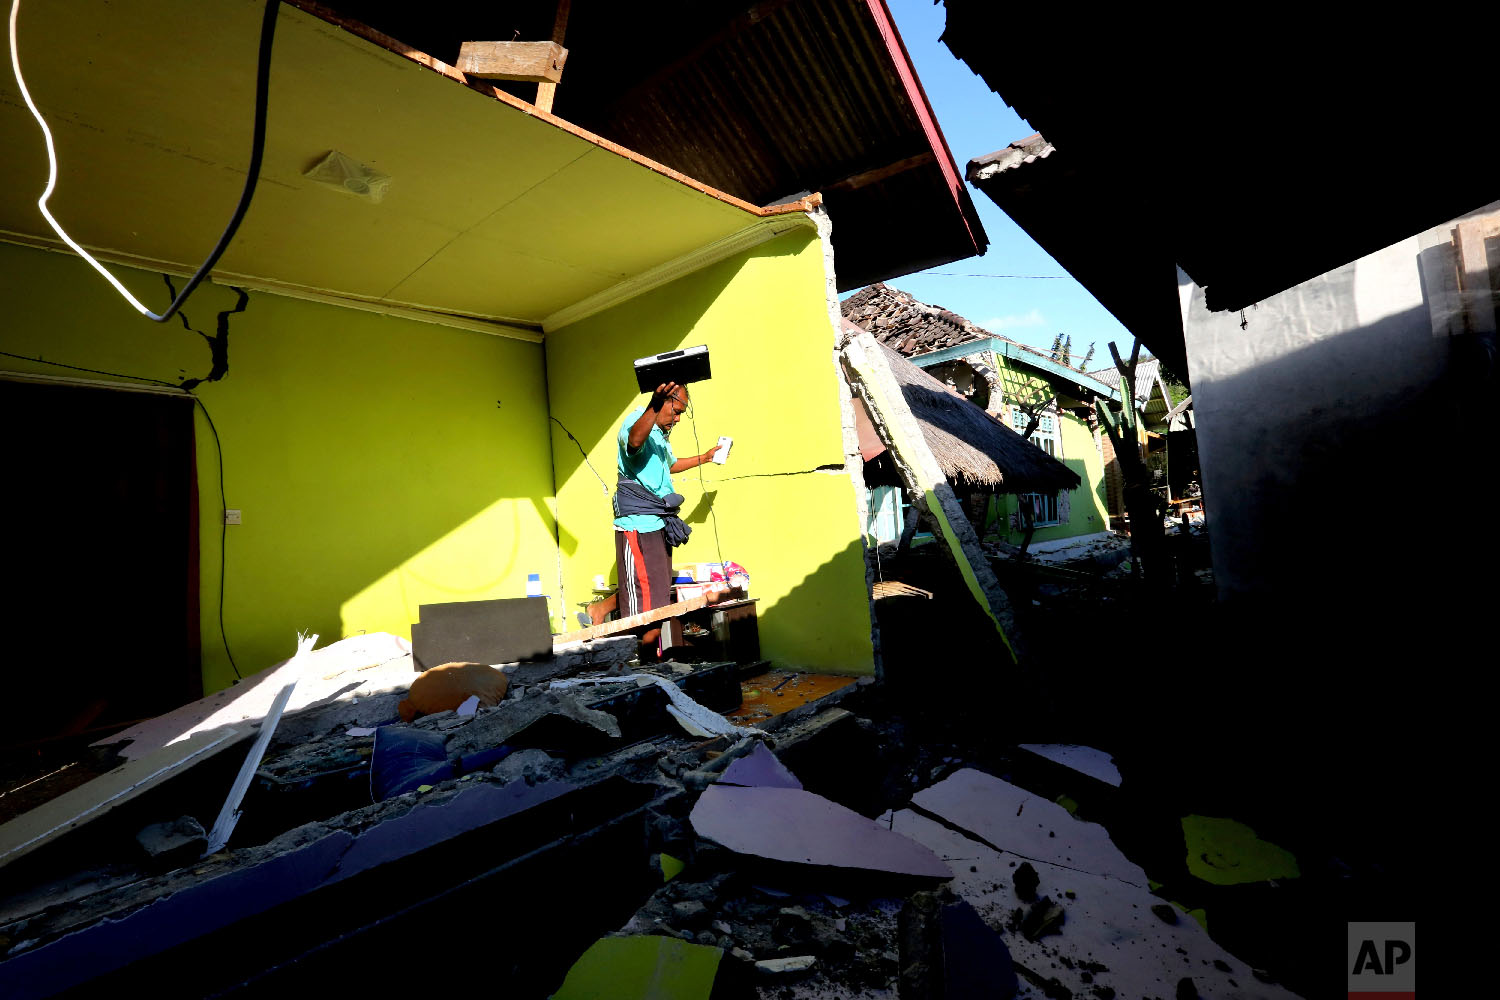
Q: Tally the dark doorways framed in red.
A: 1